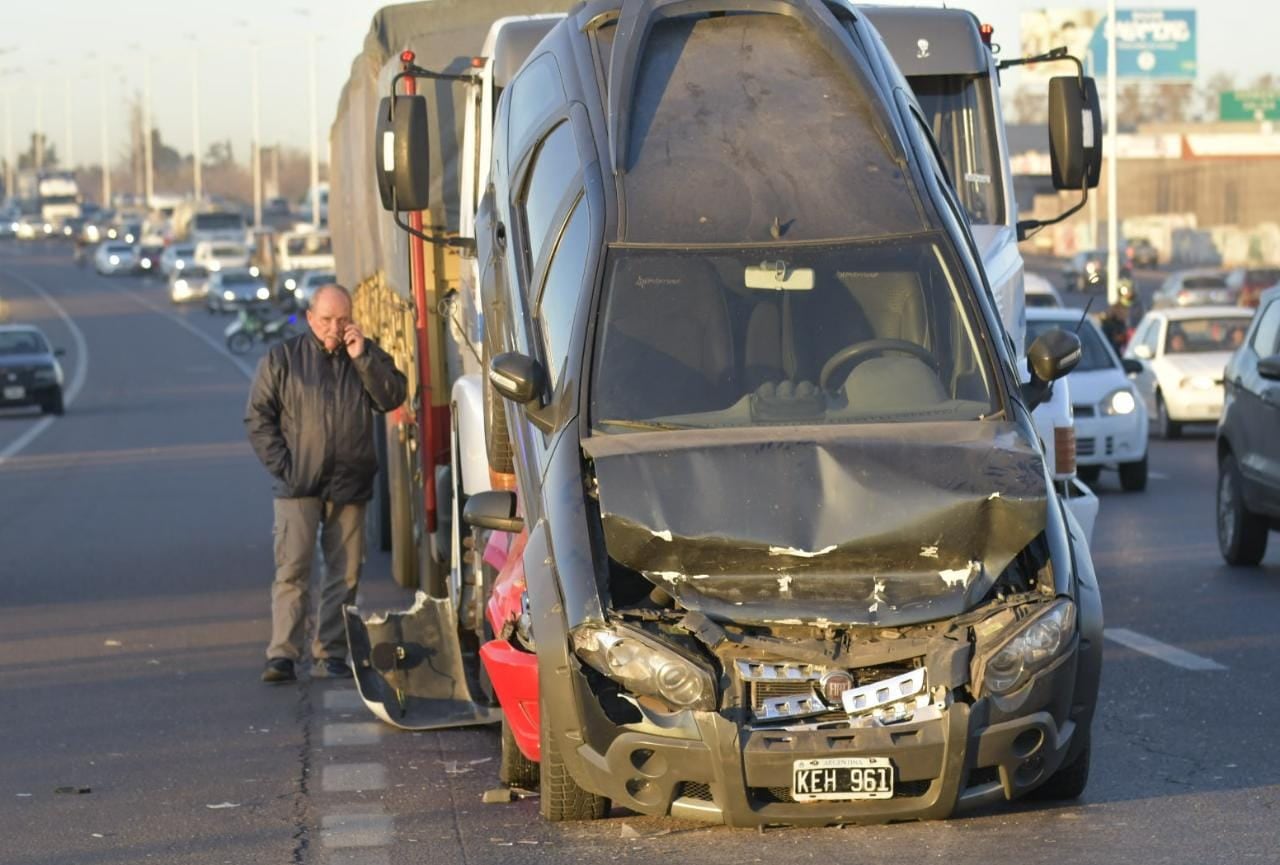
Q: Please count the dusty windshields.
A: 1